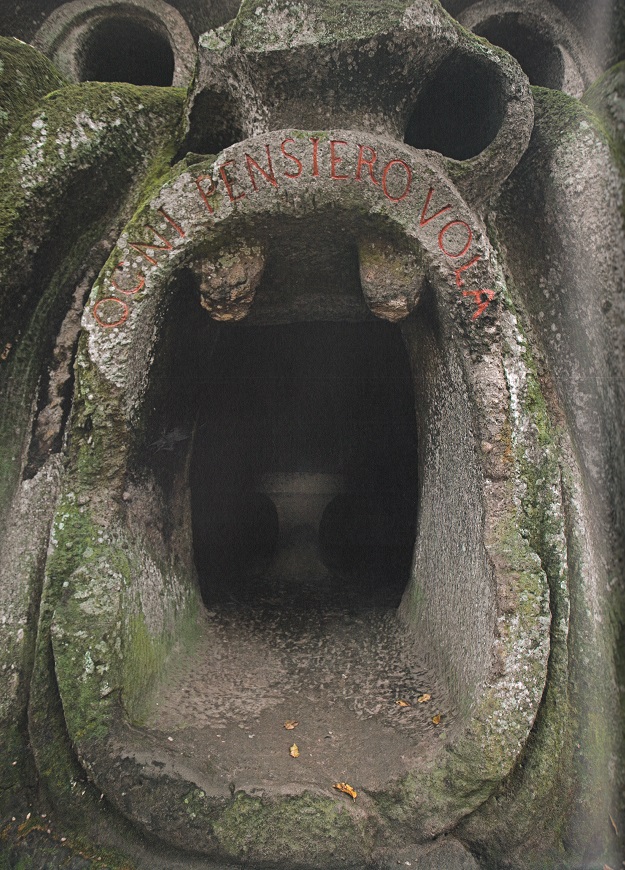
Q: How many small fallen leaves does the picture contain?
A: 6